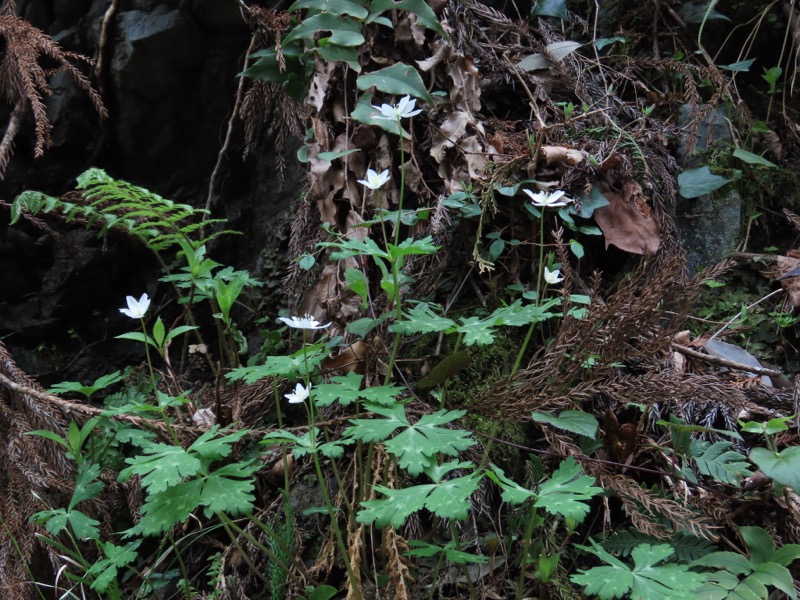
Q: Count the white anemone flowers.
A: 7